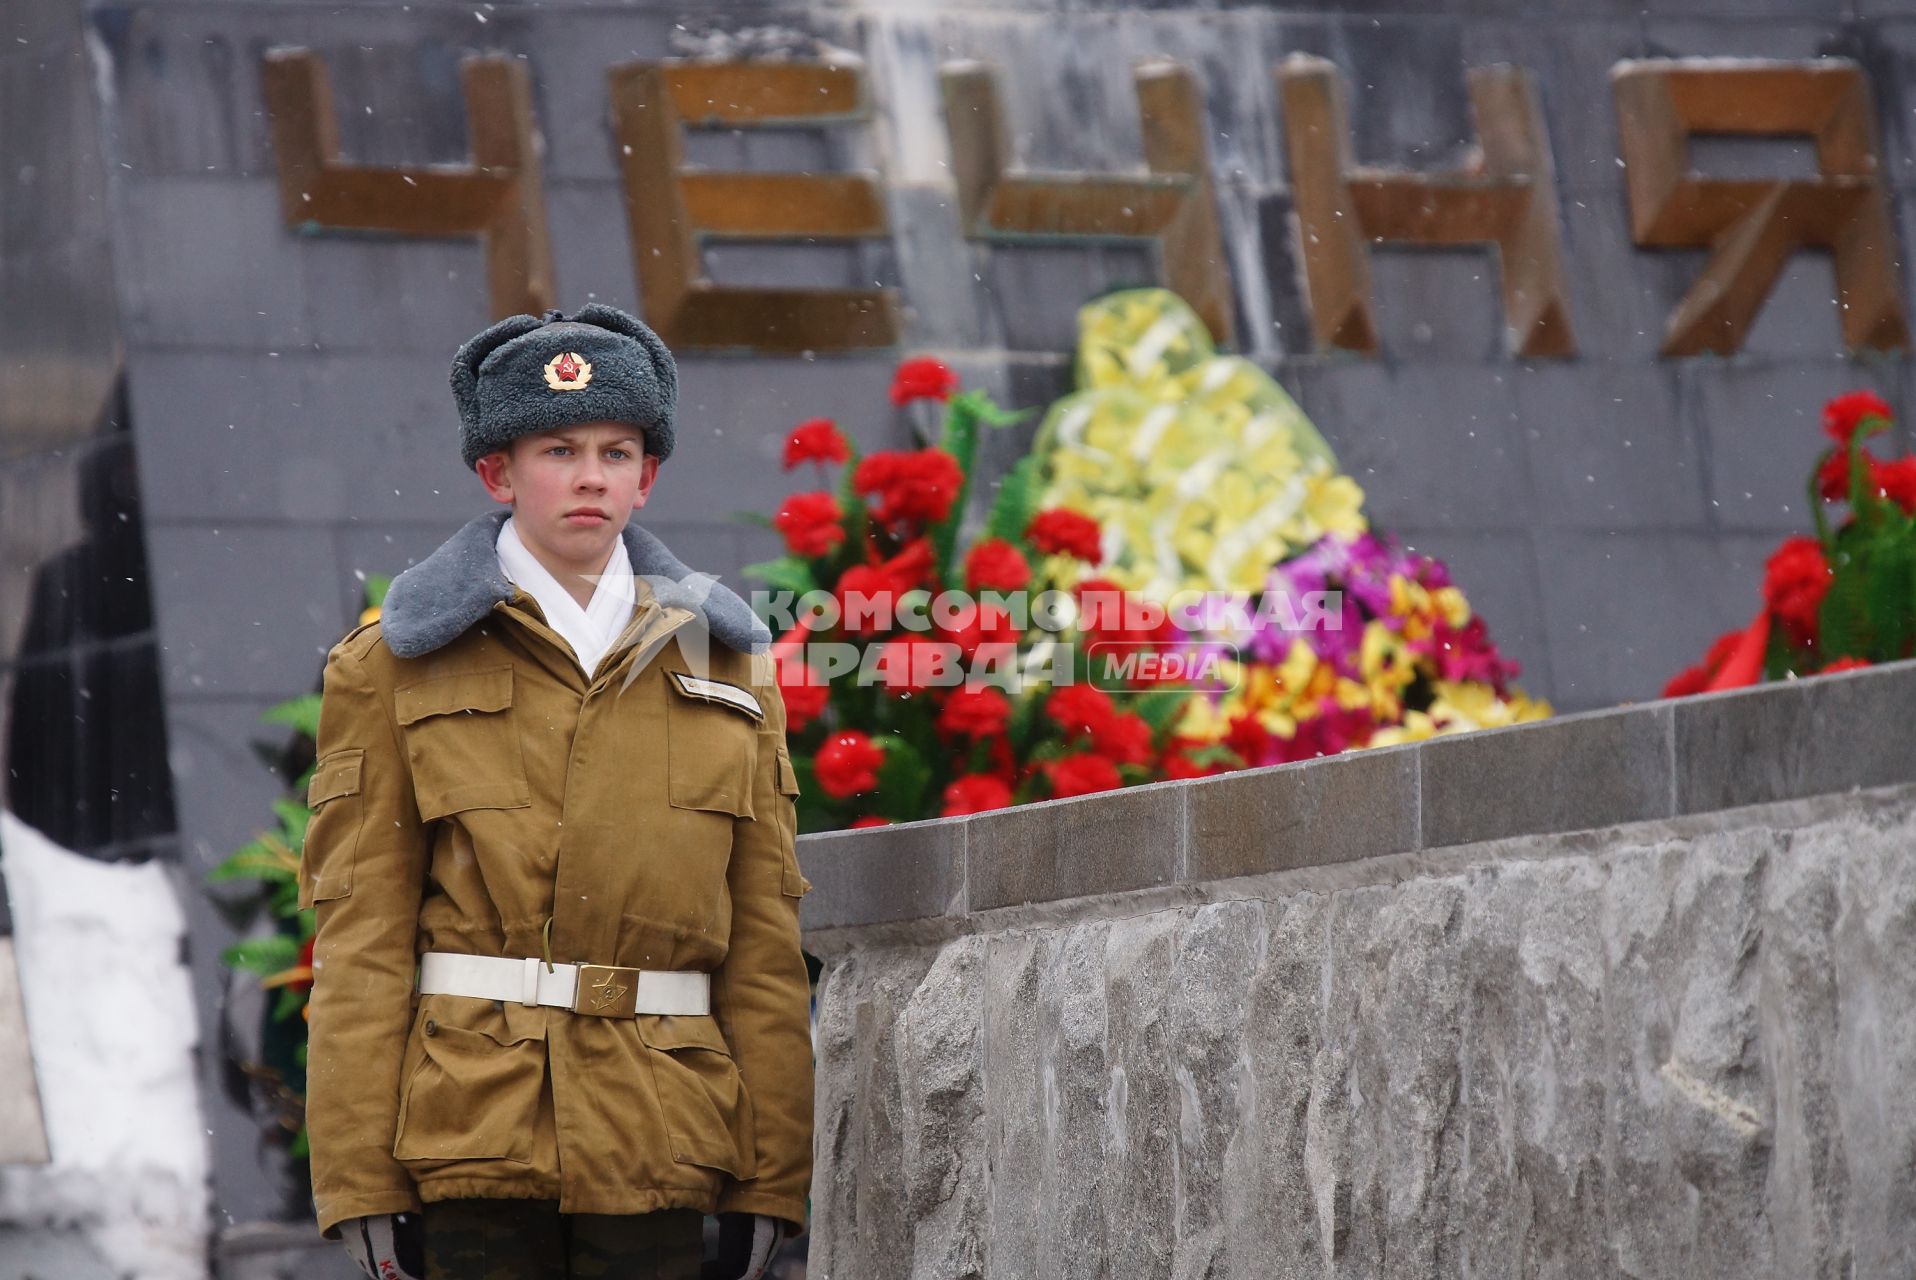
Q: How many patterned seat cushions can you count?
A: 0